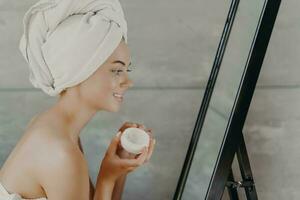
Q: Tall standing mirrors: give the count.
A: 1